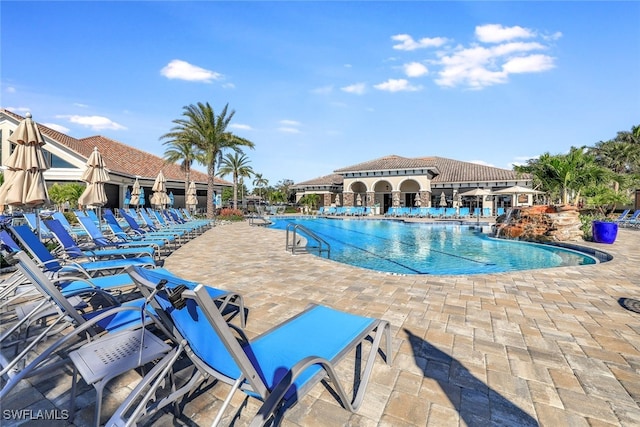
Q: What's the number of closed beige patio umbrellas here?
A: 11